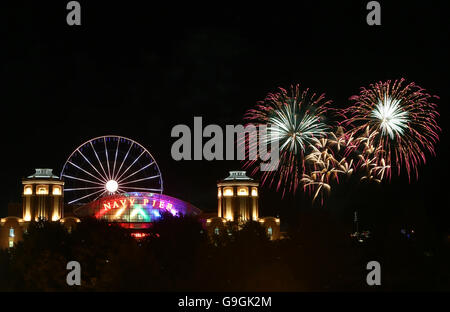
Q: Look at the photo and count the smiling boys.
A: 0